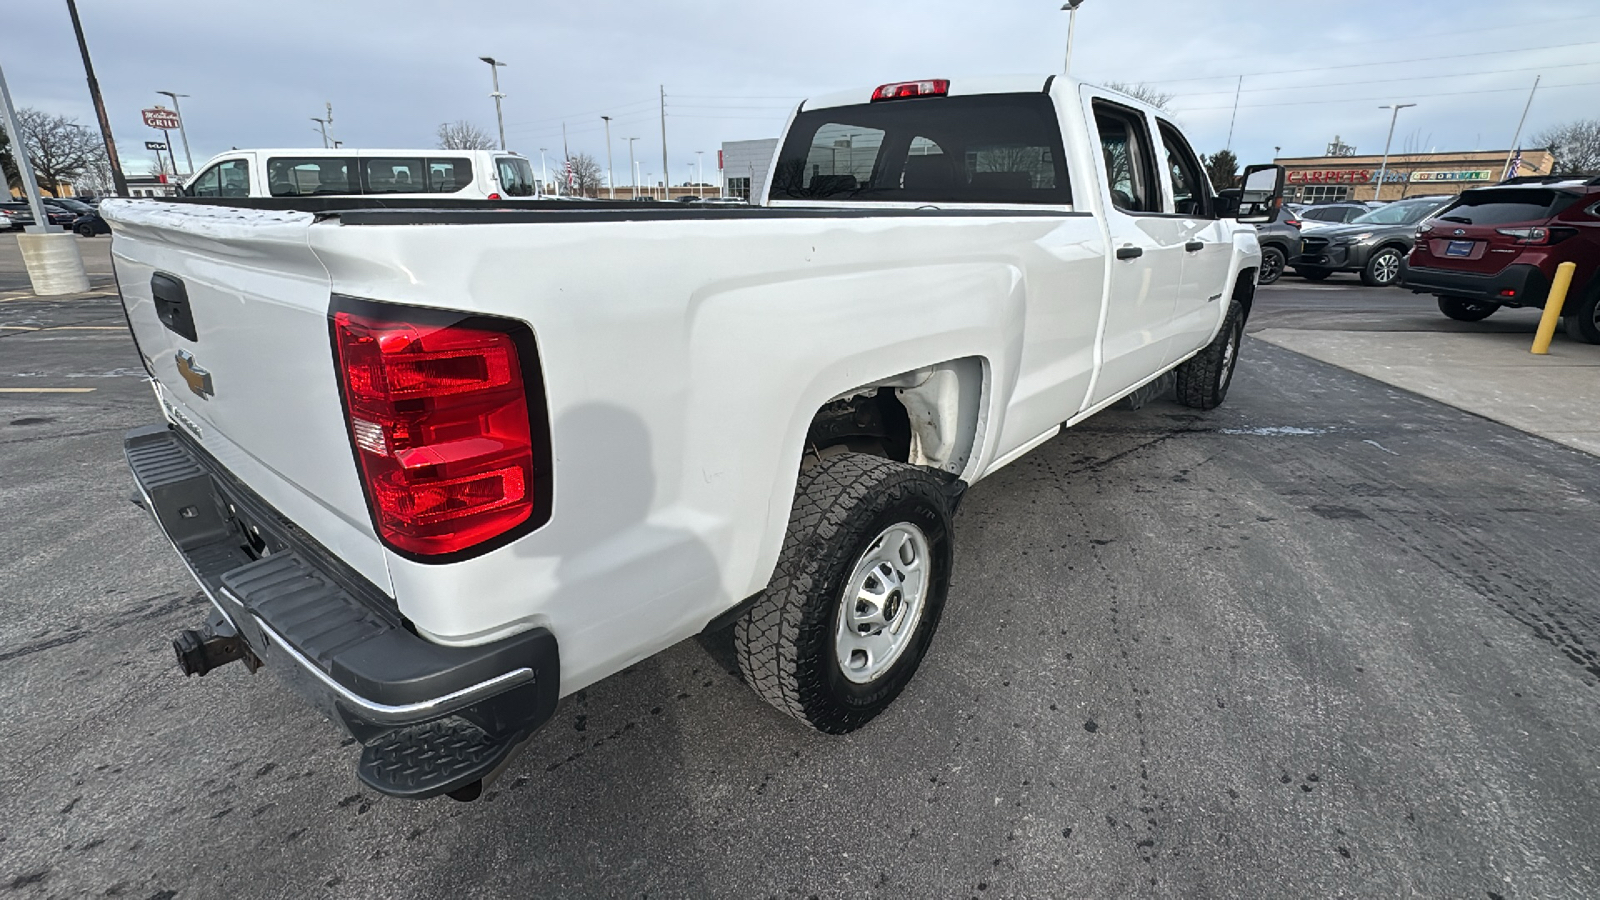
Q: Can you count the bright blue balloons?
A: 0